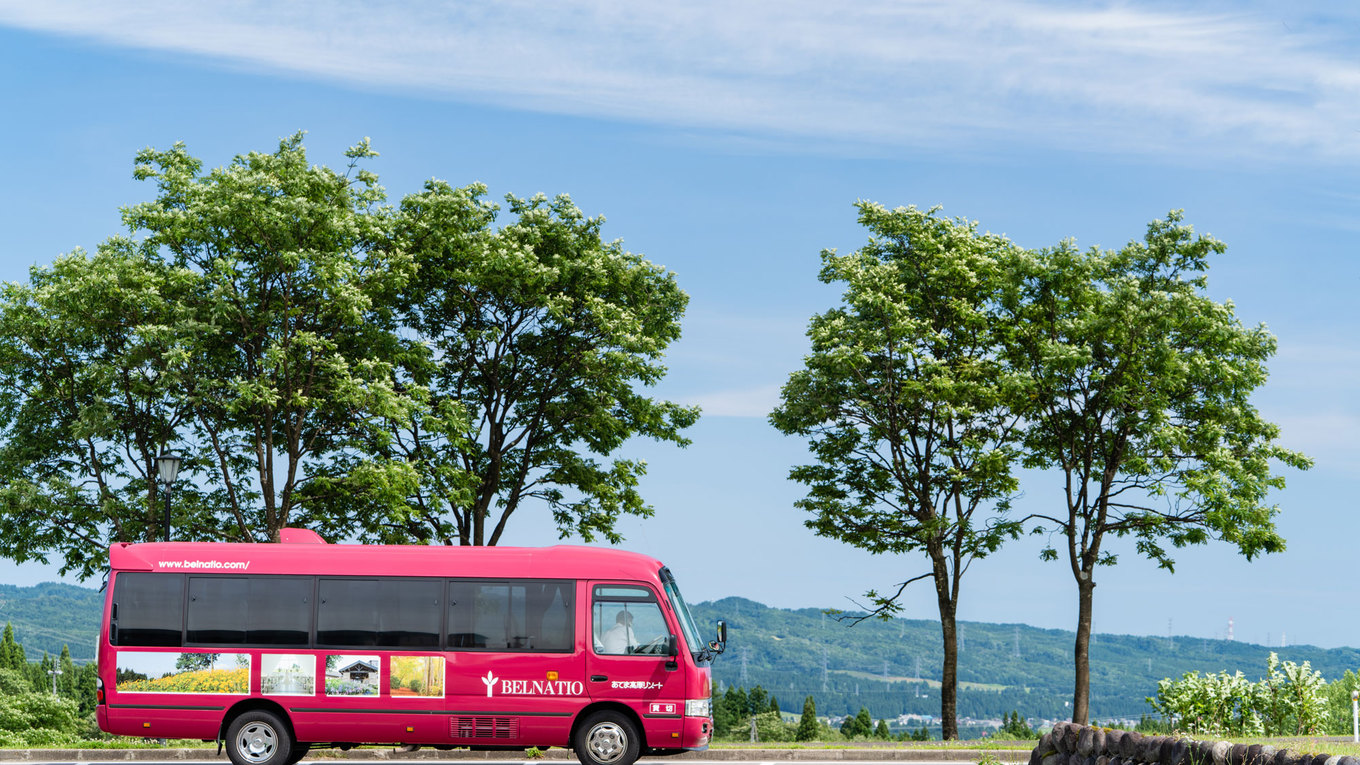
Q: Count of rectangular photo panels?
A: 4